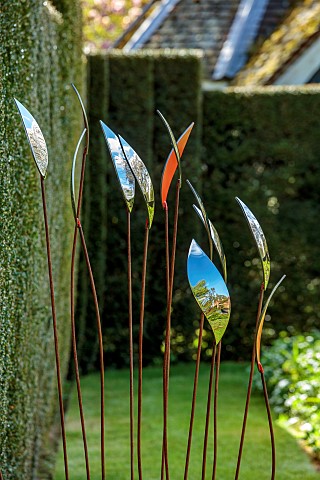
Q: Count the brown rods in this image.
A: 12